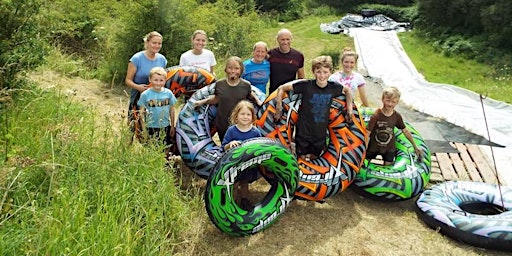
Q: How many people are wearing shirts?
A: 10